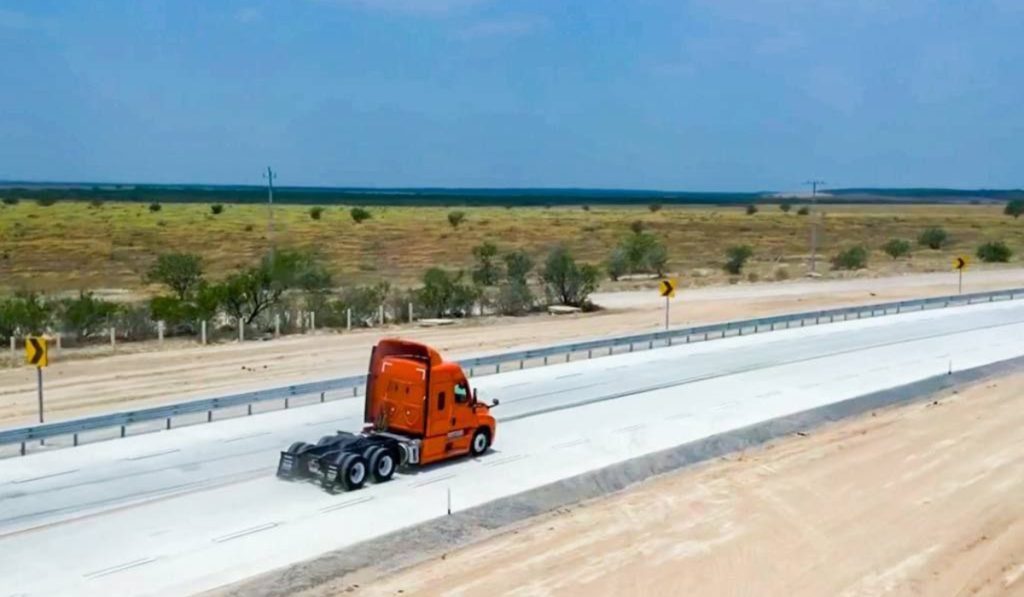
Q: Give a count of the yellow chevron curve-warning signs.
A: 3